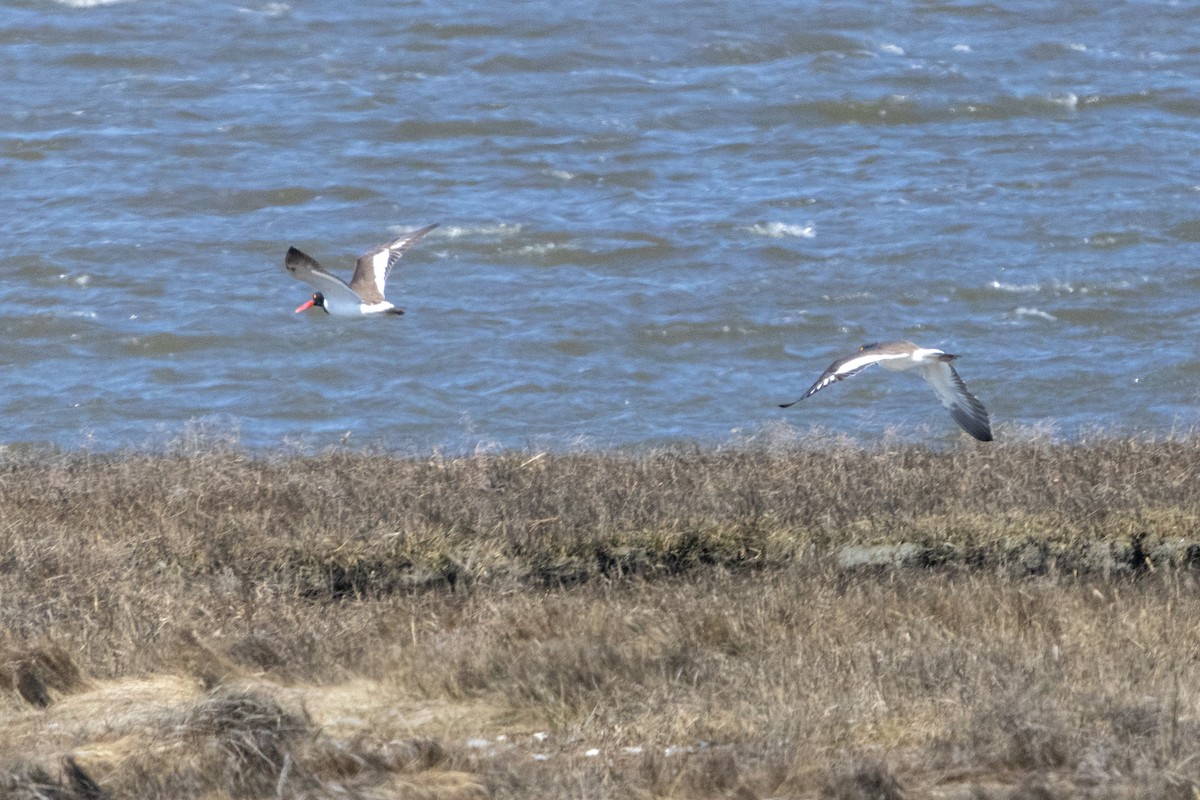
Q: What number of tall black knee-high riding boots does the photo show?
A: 0